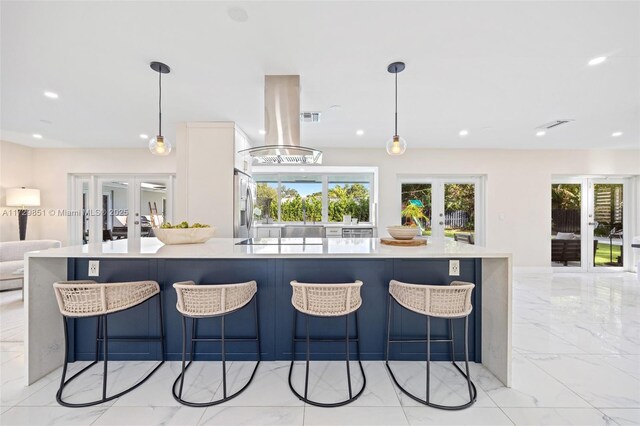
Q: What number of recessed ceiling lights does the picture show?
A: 9